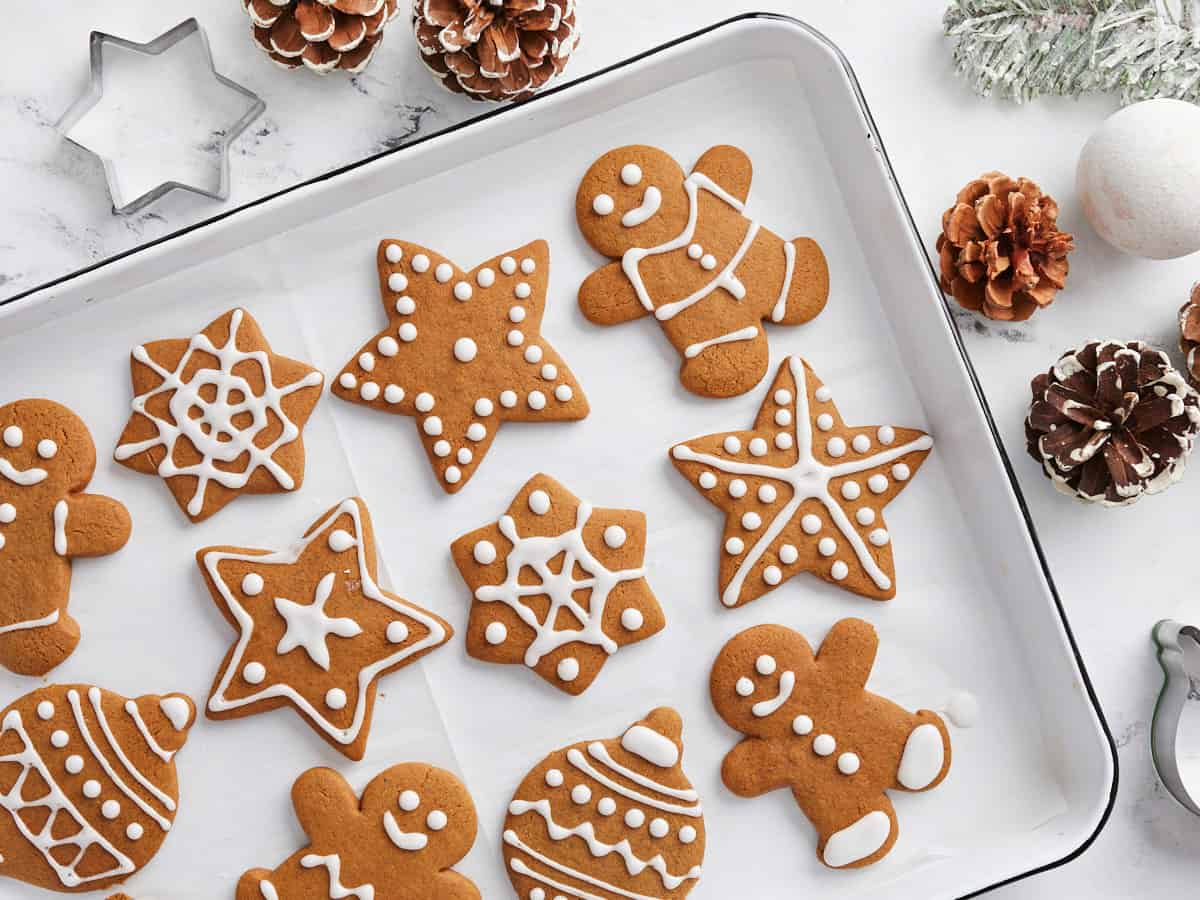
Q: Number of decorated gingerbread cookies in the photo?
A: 11